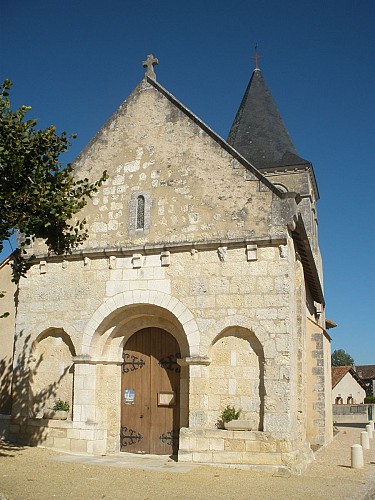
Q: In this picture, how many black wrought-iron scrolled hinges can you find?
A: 4